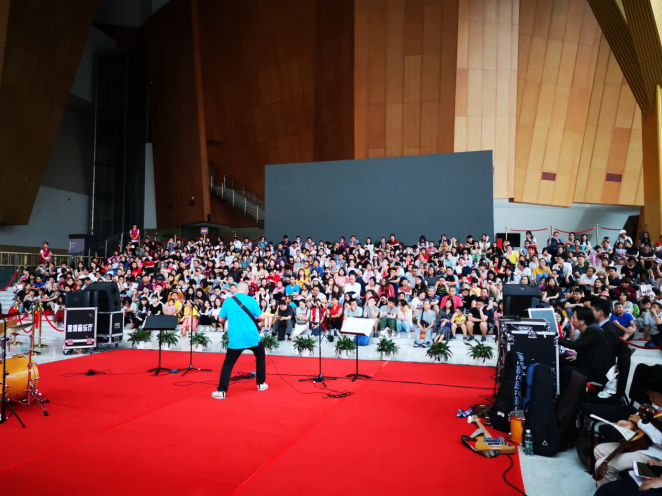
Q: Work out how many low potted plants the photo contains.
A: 10